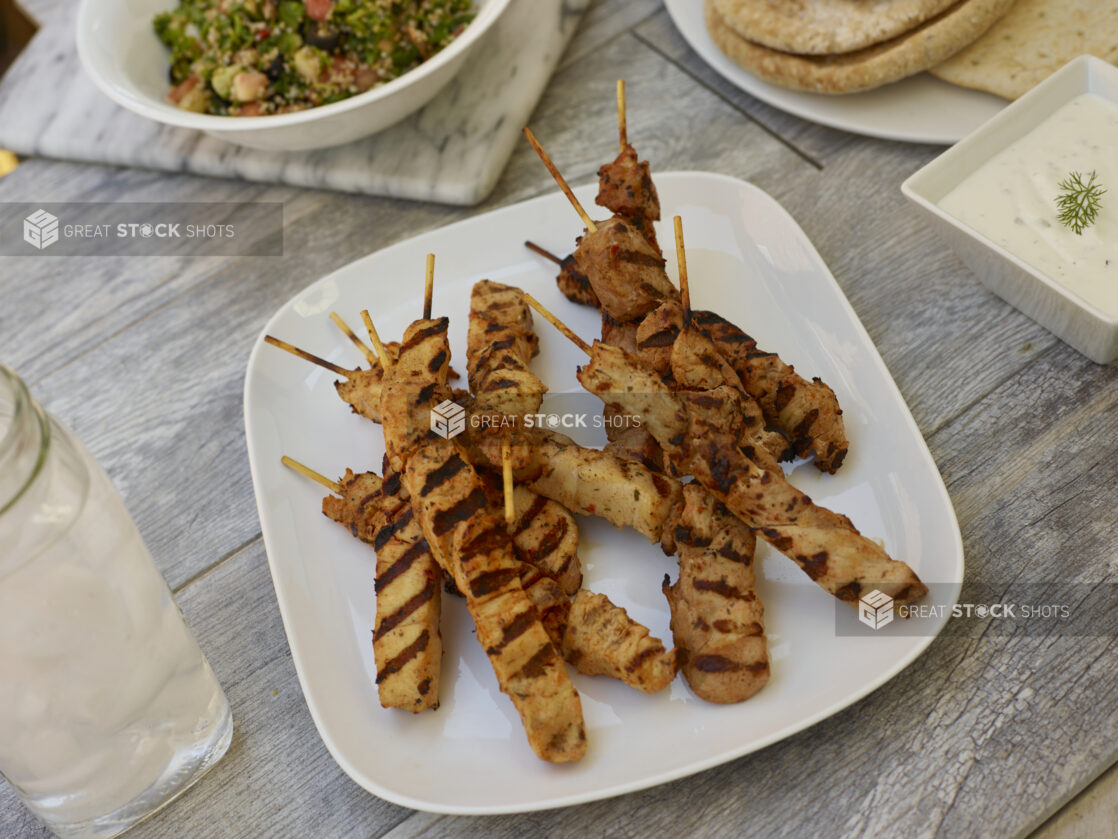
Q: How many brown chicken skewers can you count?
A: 11